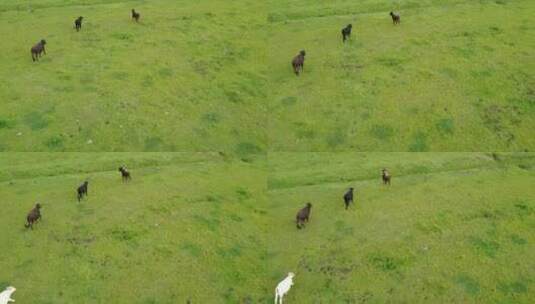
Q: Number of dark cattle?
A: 12